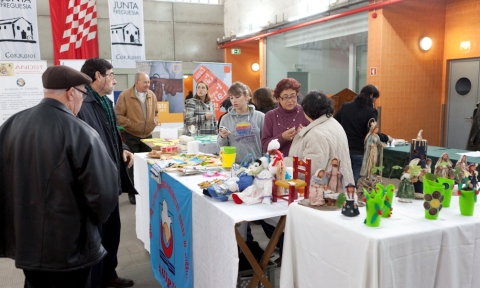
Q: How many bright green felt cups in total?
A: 5